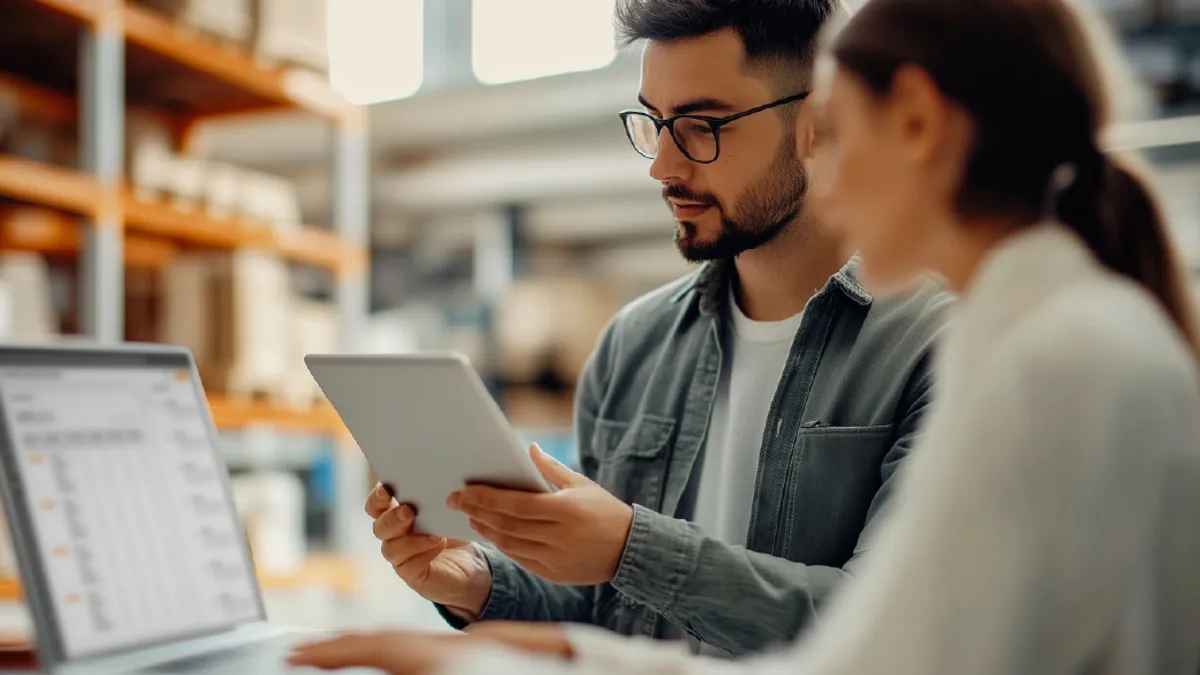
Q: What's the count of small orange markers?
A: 5